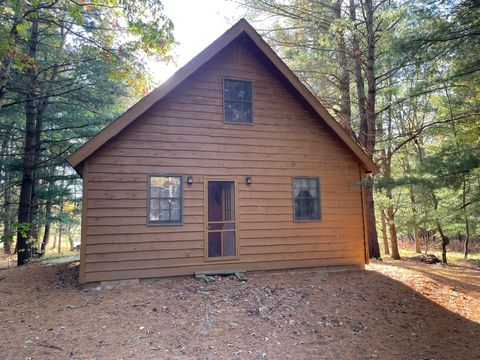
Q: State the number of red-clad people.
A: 0